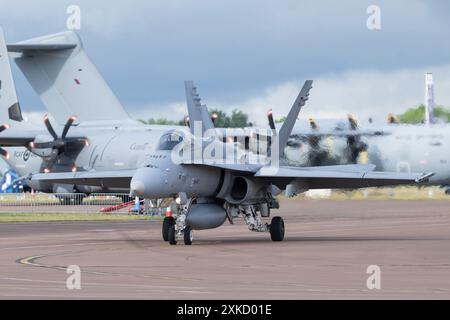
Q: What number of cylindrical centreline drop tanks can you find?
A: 1